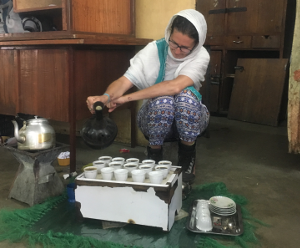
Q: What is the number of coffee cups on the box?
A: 15